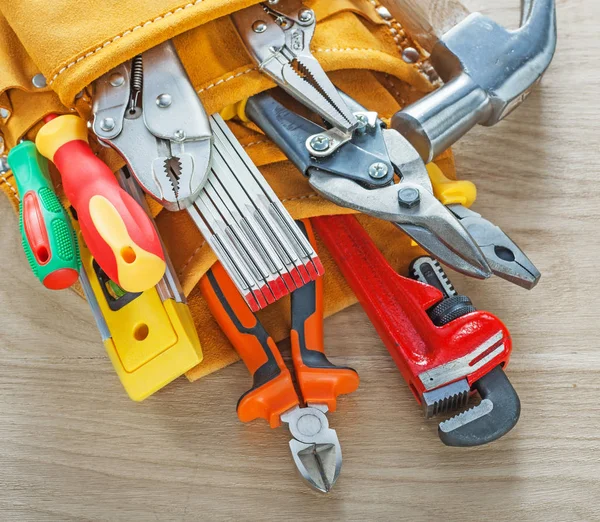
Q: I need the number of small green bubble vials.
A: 1